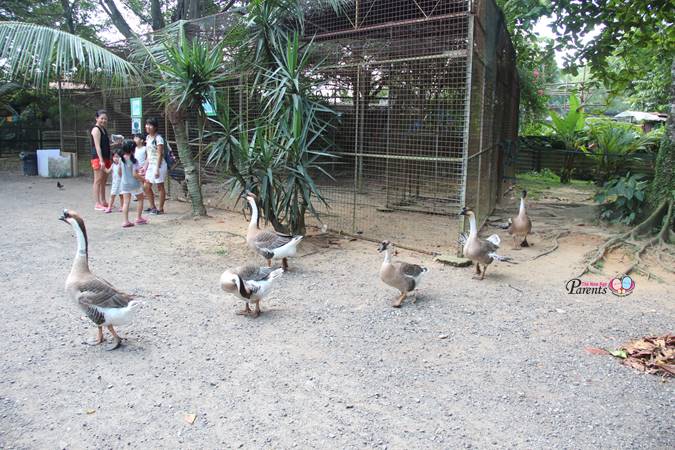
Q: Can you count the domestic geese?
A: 6